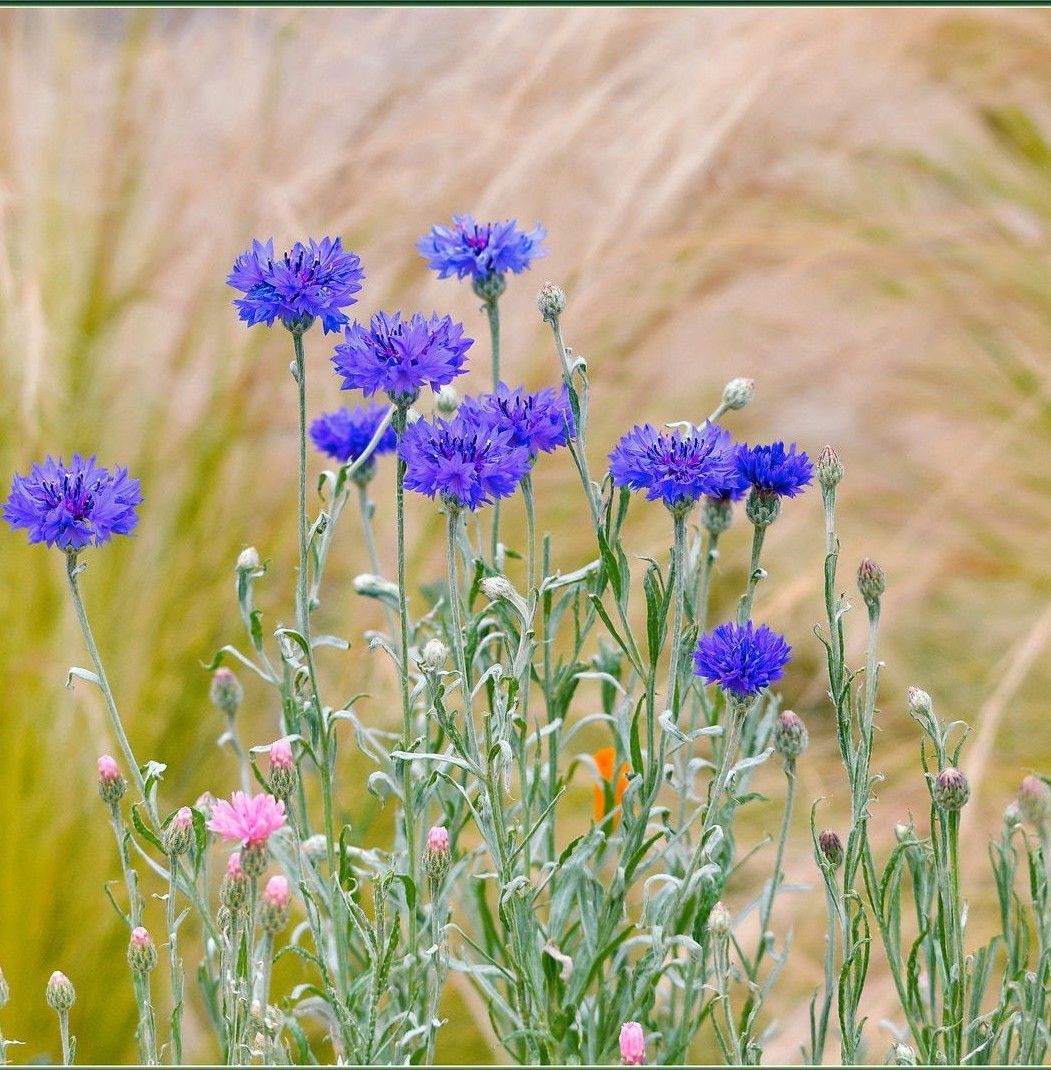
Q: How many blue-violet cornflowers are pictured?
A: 11